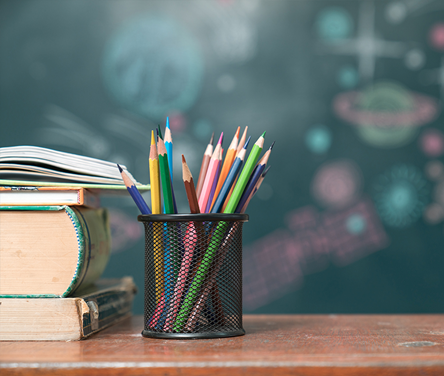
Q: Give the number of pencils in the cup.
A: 15